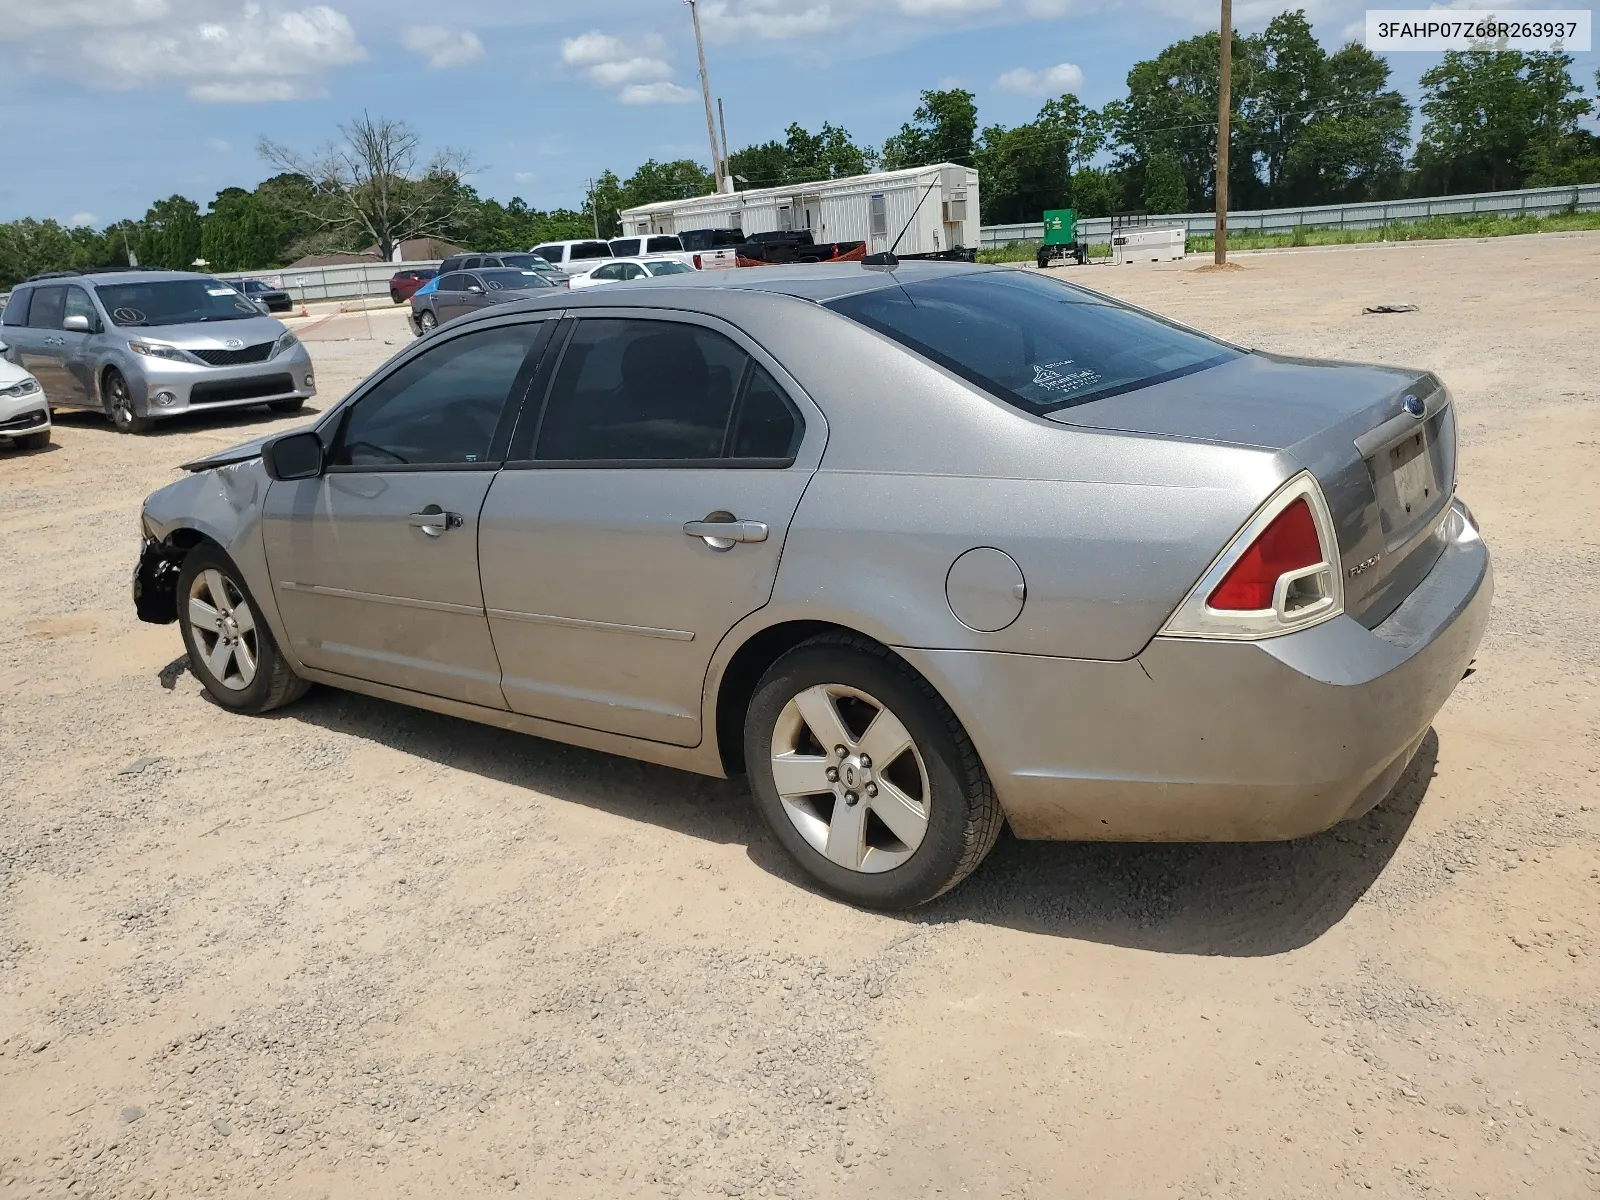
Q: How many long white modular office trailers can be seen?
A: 1